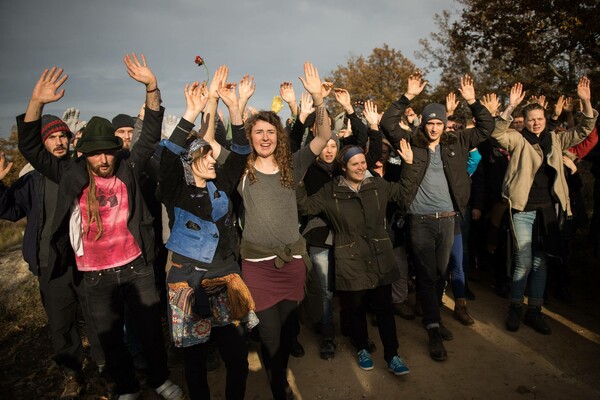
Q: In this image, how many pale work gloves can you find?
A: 2